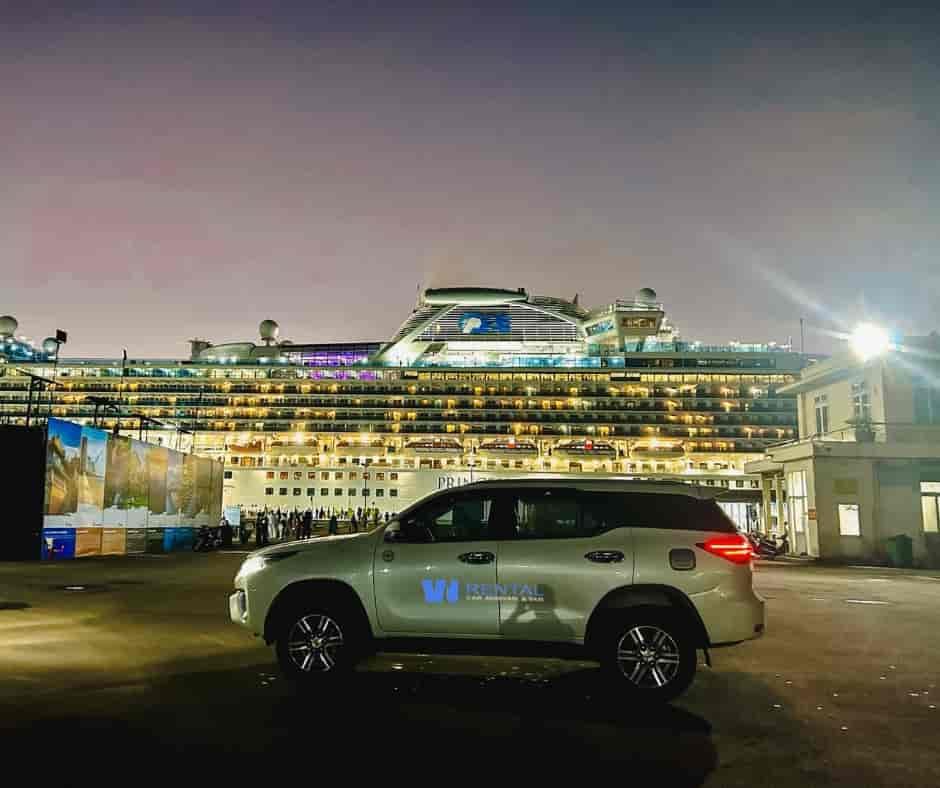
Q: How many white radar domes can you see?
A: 4